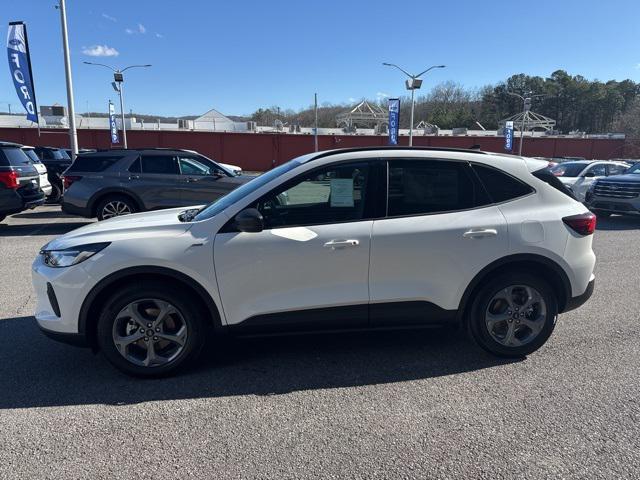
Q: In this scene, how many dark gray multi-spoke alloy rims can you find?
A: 2